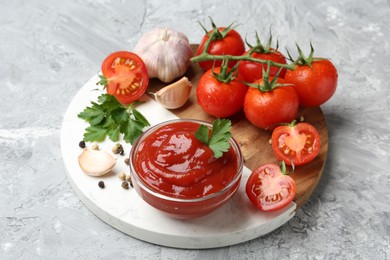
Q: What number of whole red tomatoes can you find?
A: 5